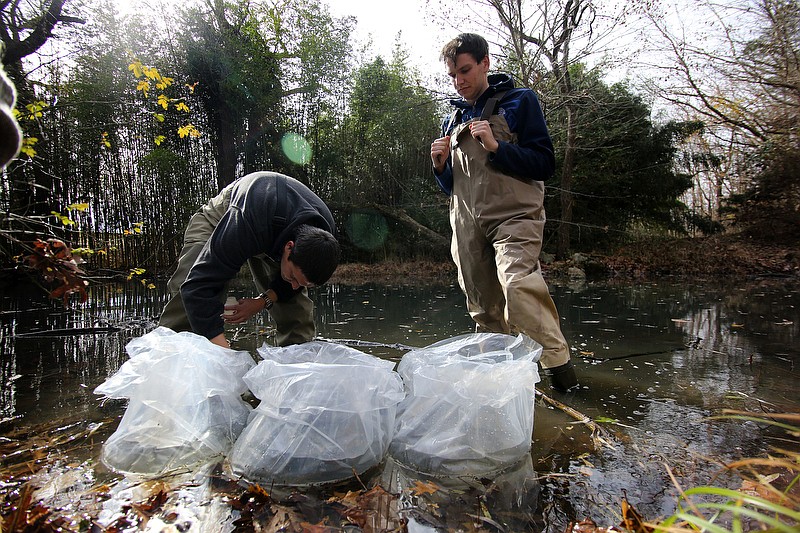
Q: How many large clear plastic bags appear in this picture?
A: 3